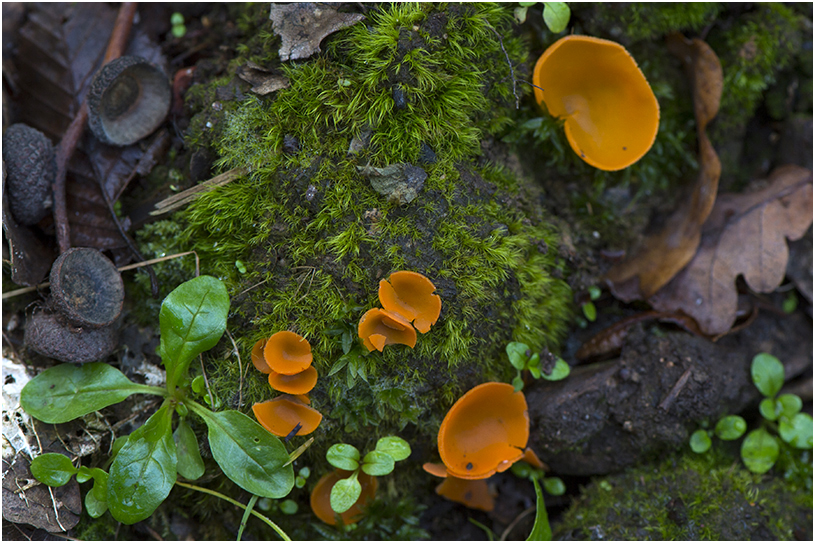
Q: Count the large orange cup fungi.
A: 2